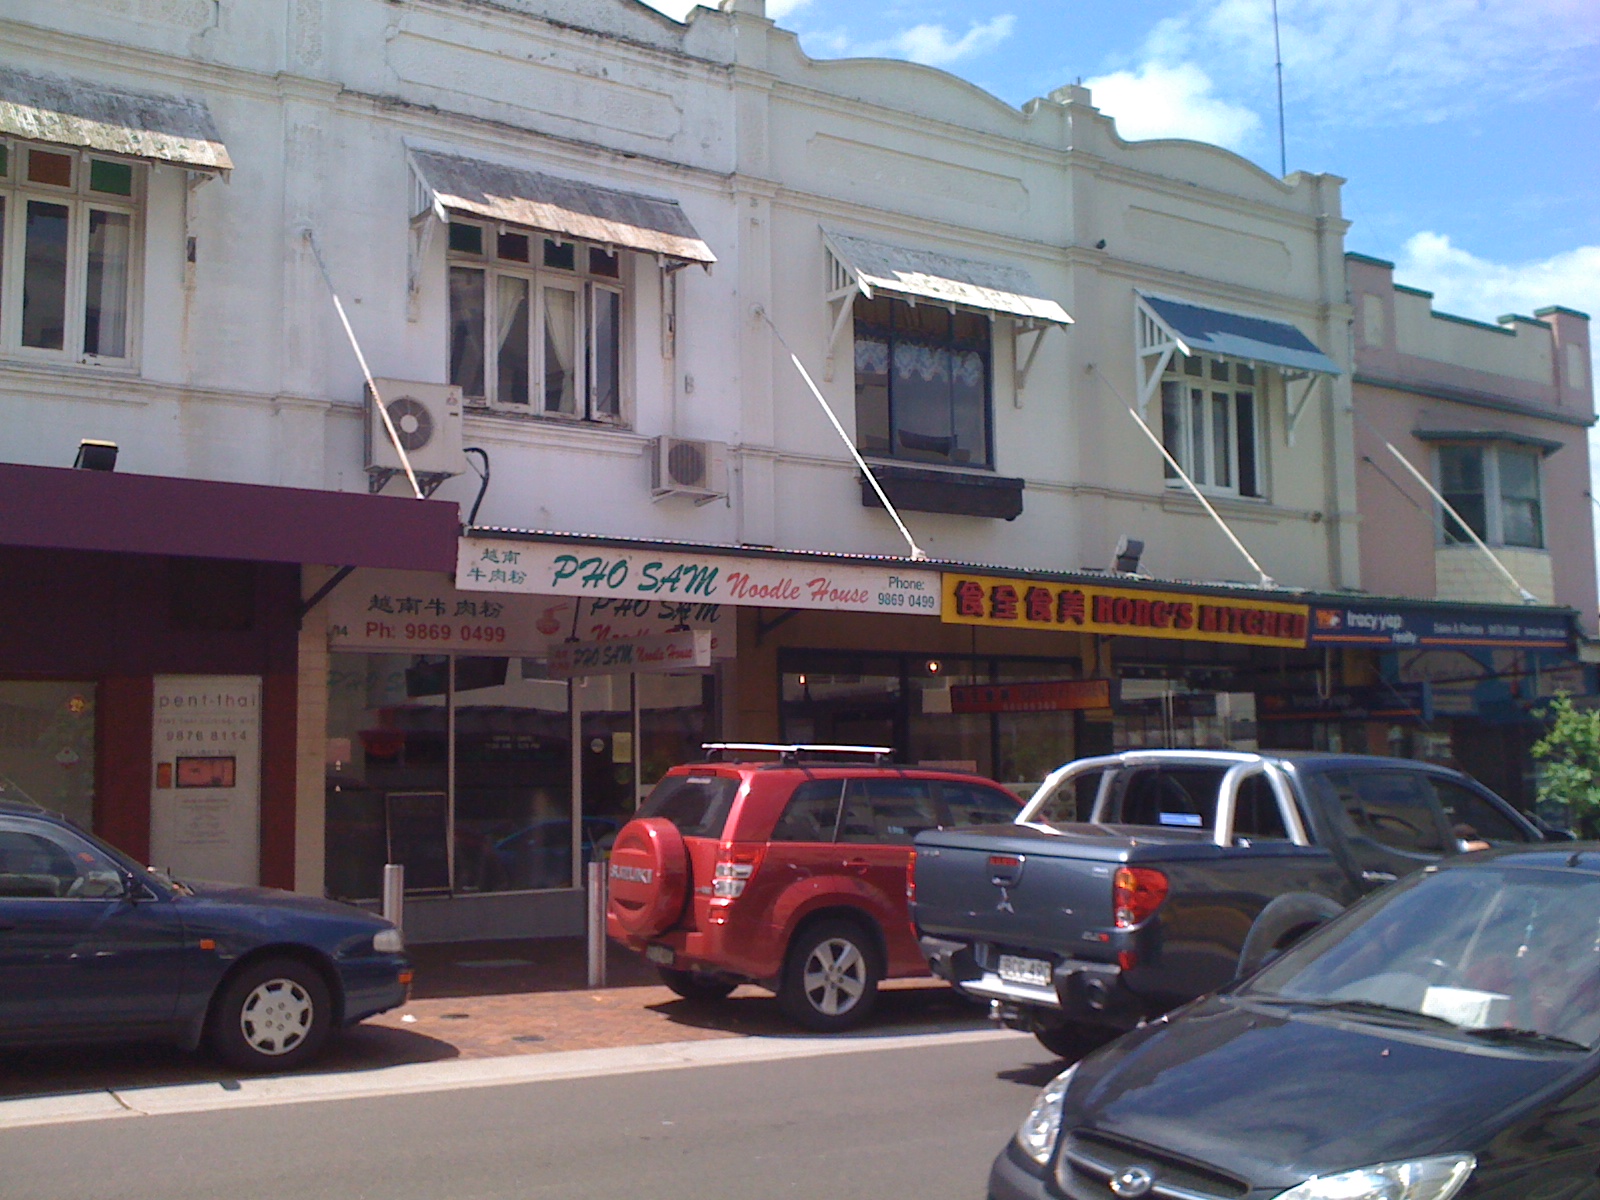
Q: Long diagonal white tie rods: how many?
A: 4